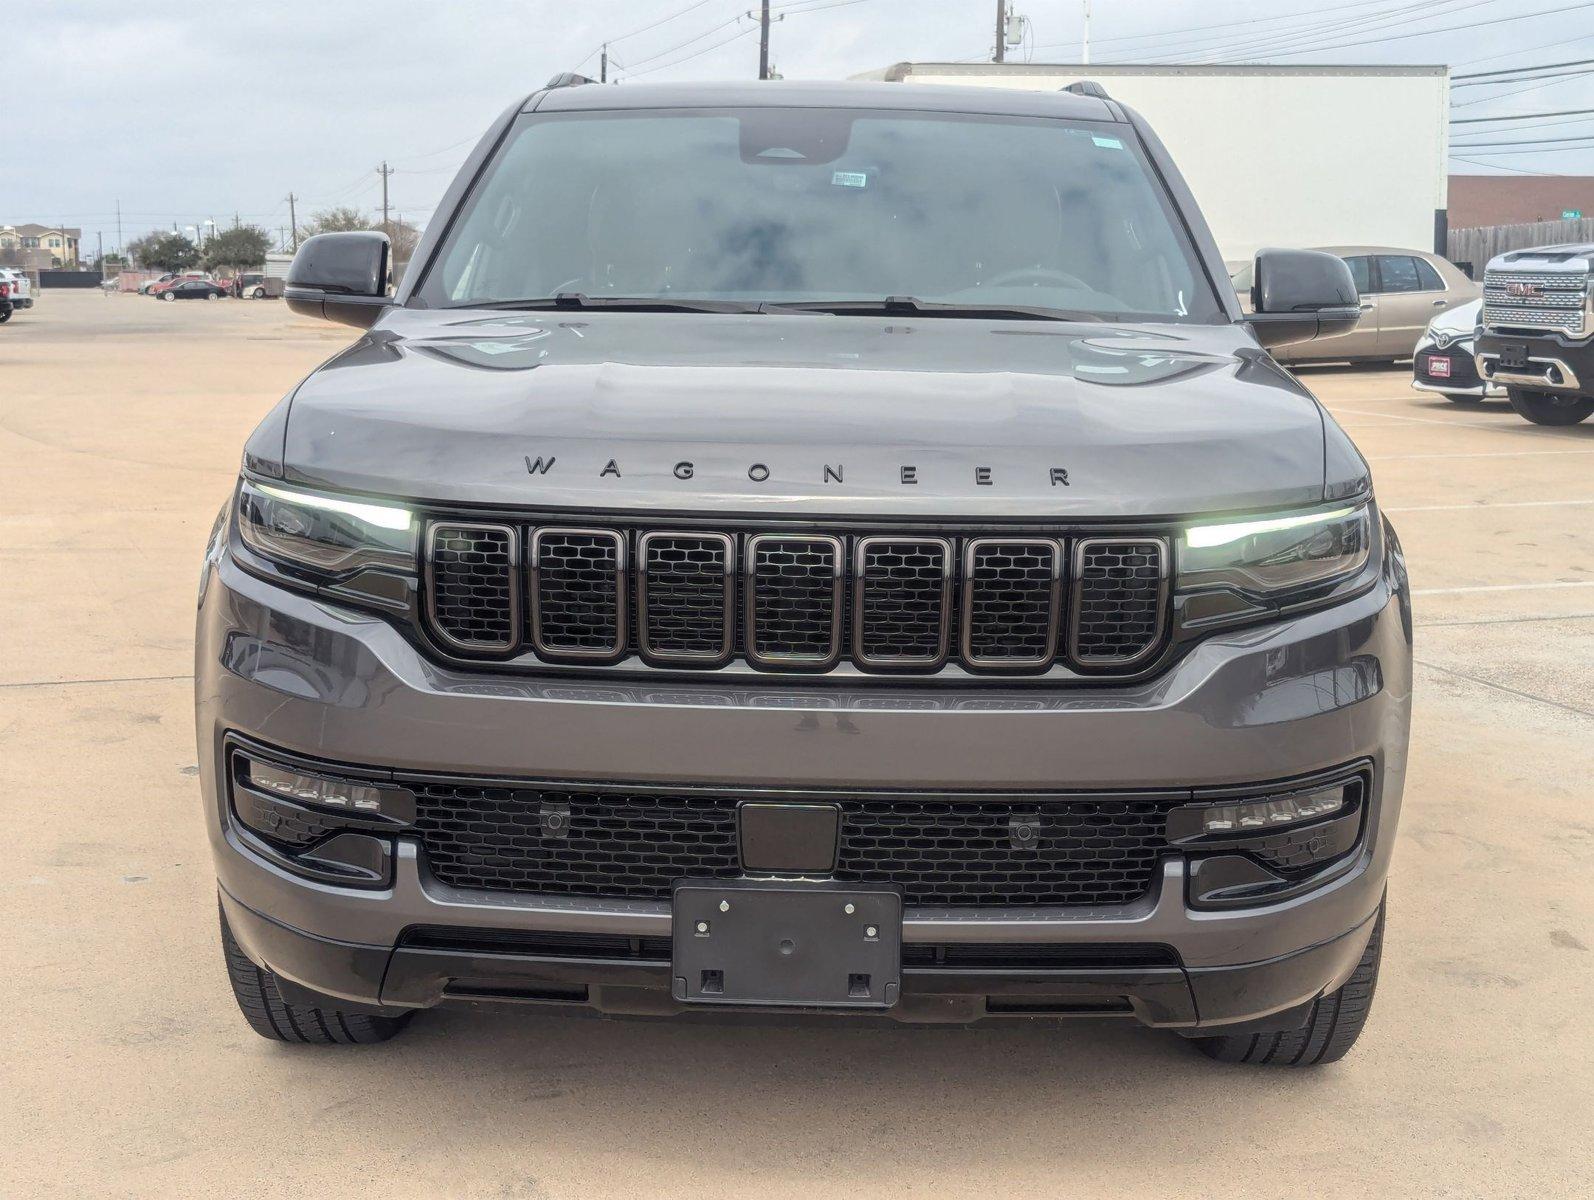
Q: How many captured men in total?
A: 0